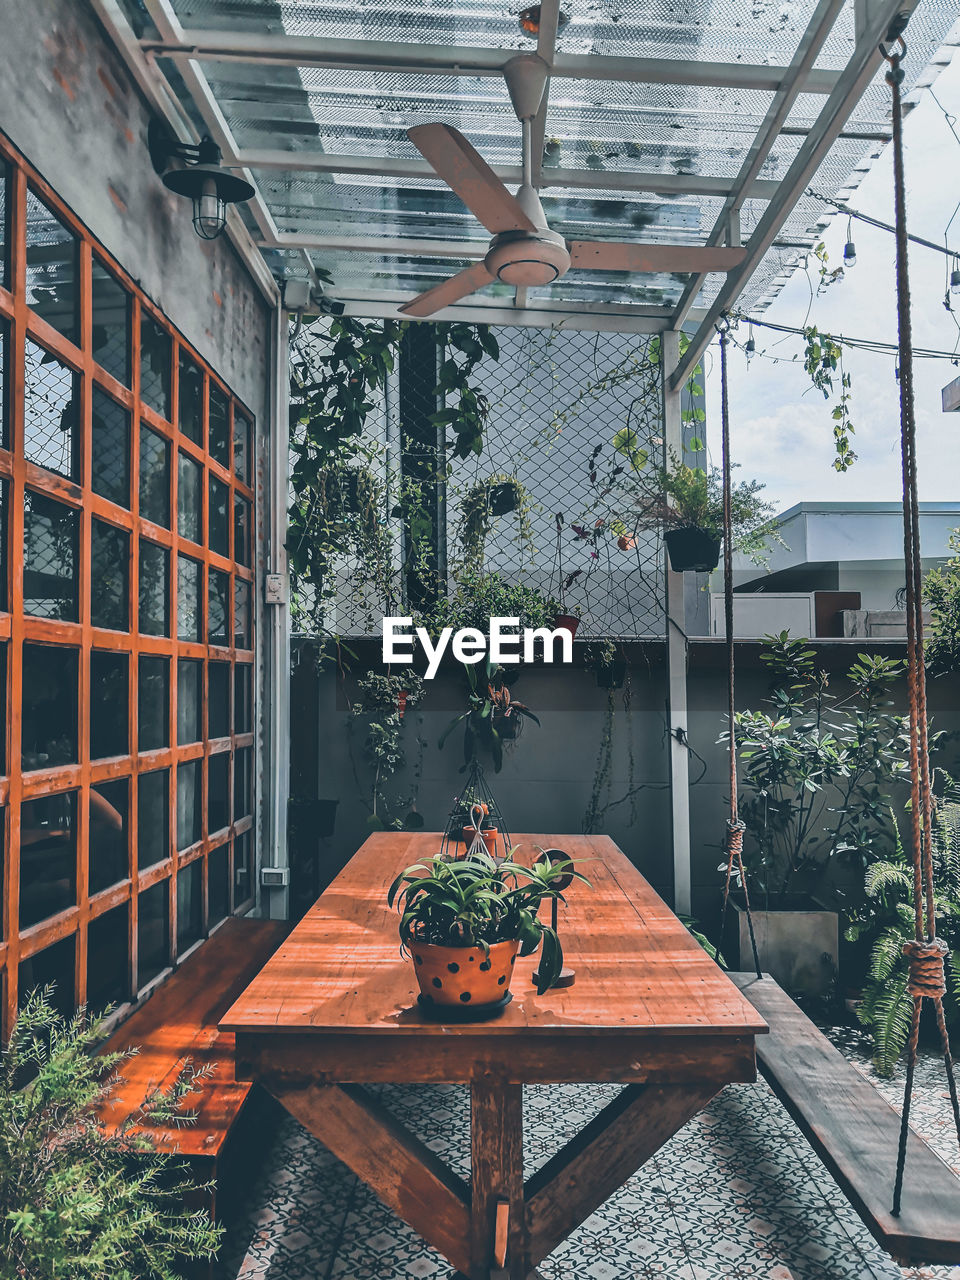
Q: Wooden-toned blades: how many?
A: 3